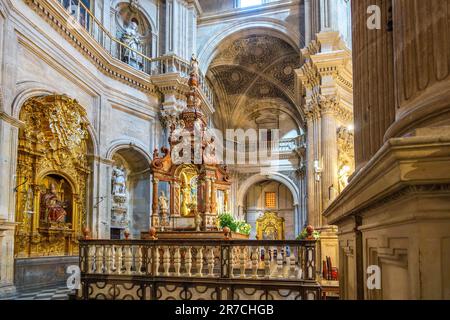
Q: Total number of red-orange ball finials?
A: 5